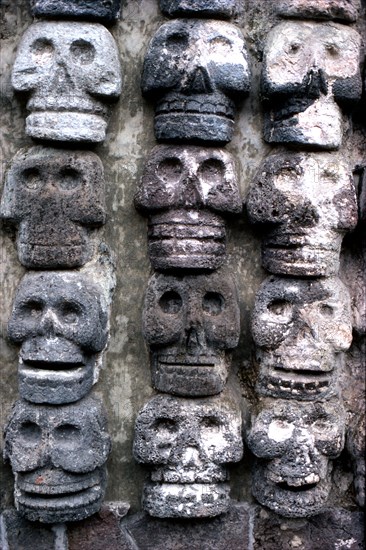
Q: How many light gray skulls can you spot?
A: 1